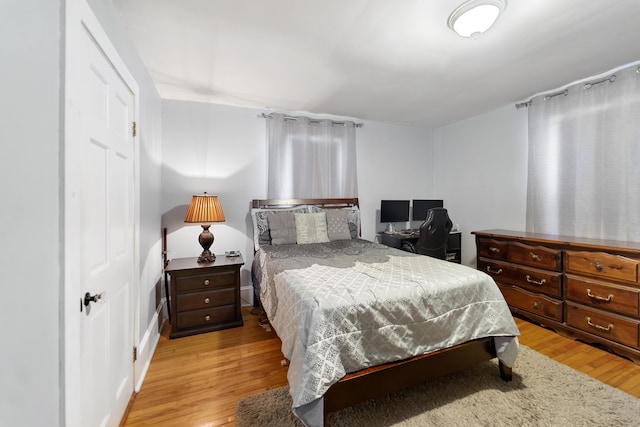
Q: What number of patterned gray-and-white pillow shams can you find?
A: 2